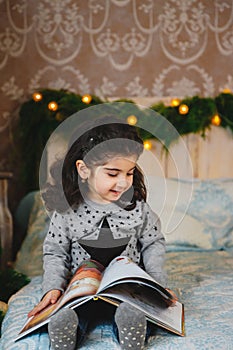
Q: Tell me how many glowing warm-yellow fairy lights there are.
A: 9